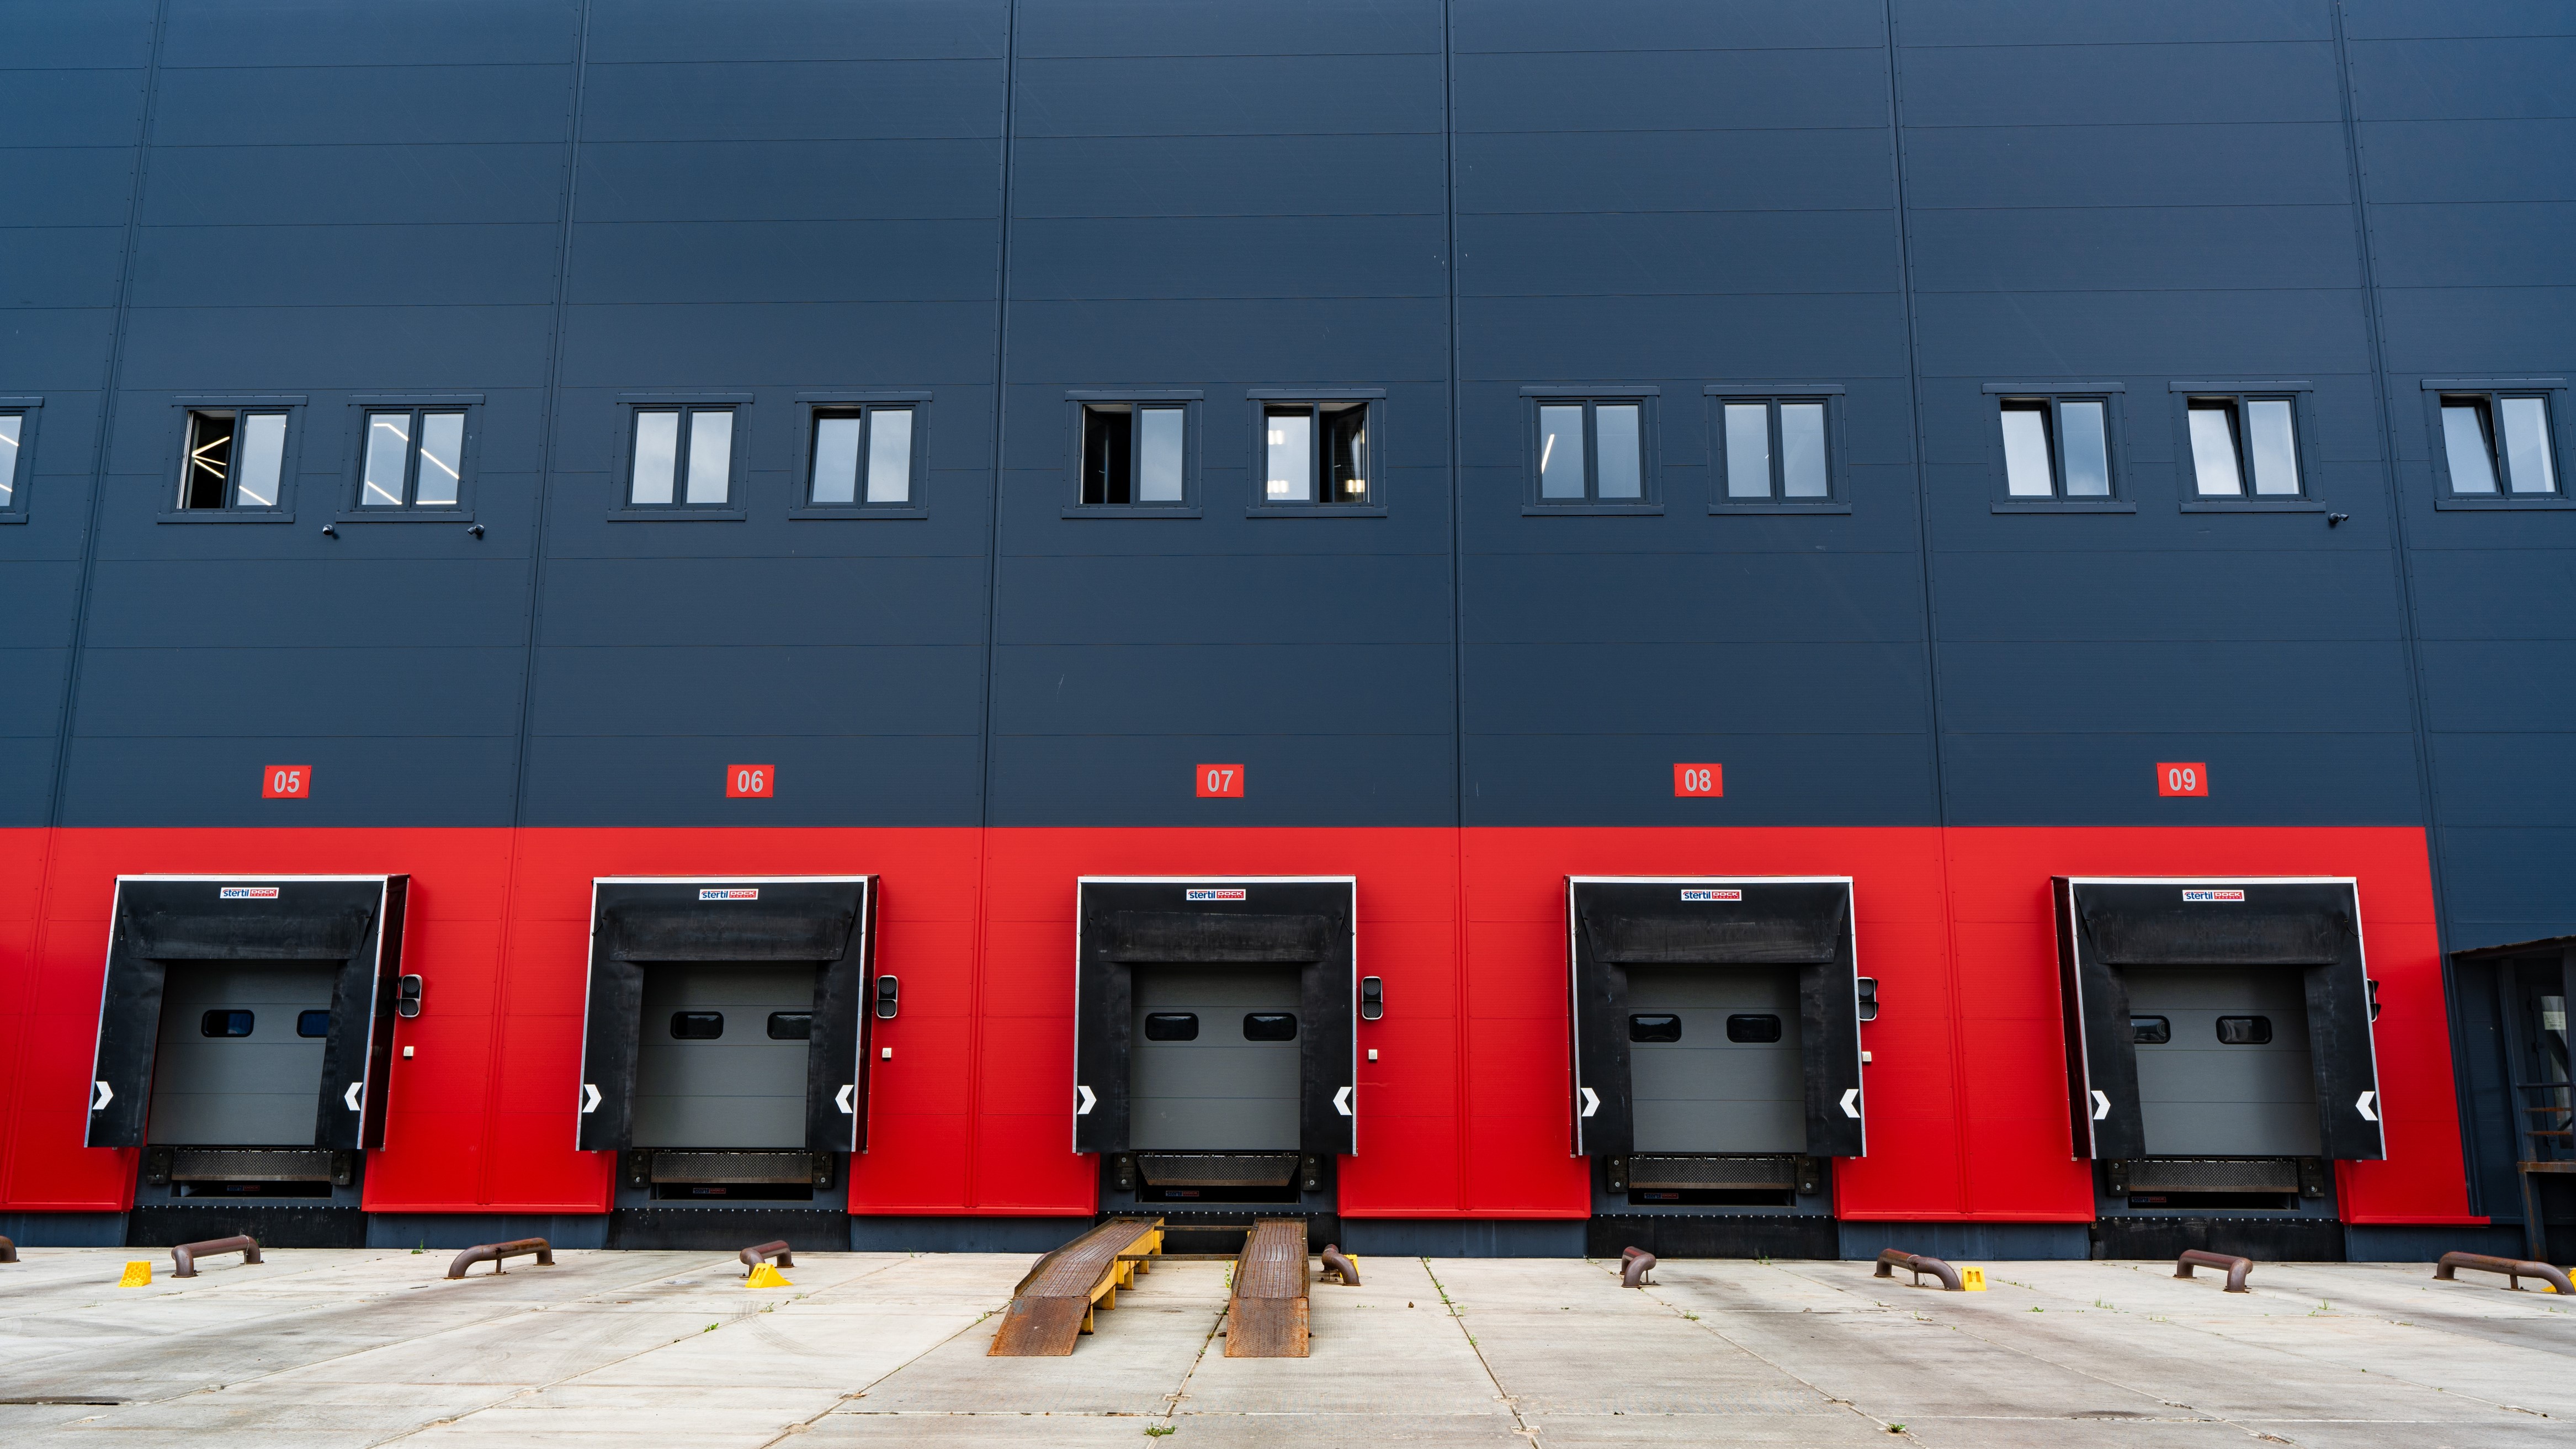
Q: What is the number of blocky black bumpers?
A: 10